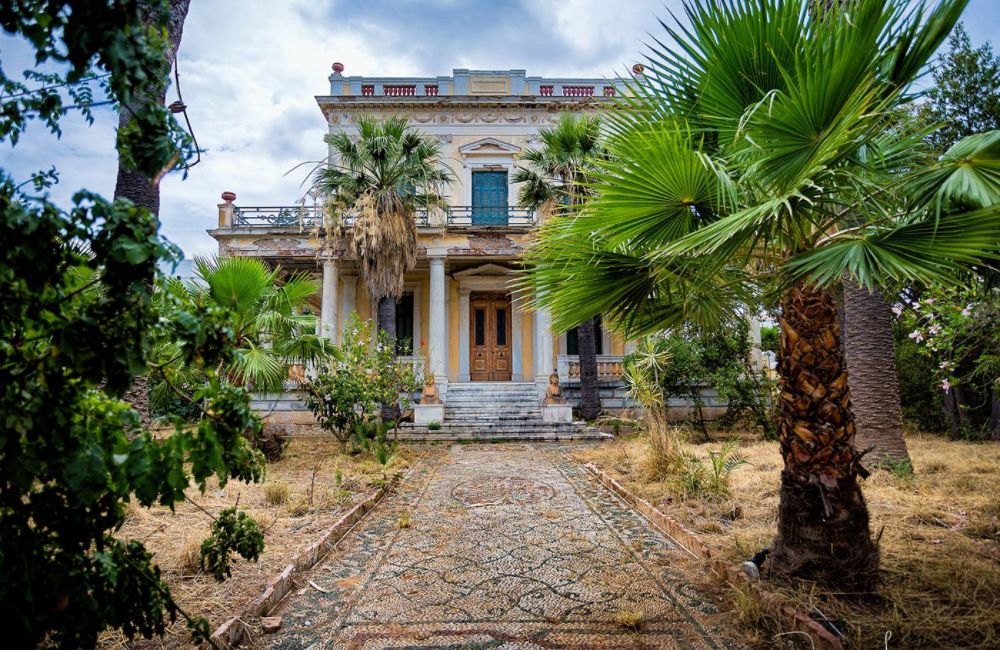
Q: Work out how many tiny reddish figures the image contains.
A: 2